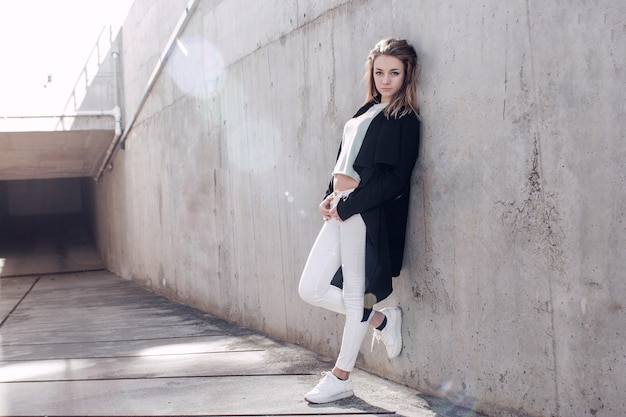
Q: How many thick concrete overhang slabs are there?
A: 1